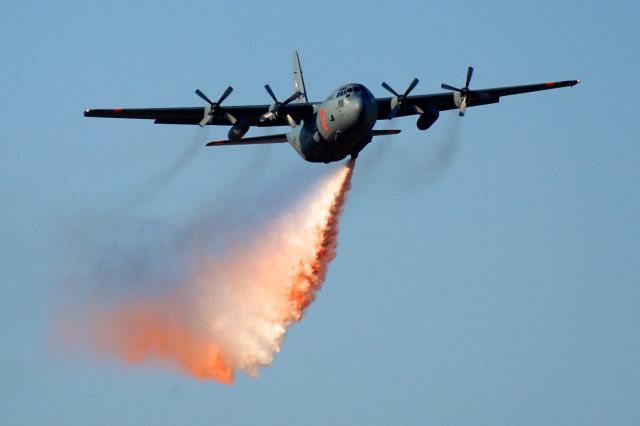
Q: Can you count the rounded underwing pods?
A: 2